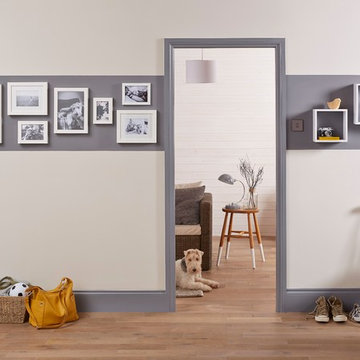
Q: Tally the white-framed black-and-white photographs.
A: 6